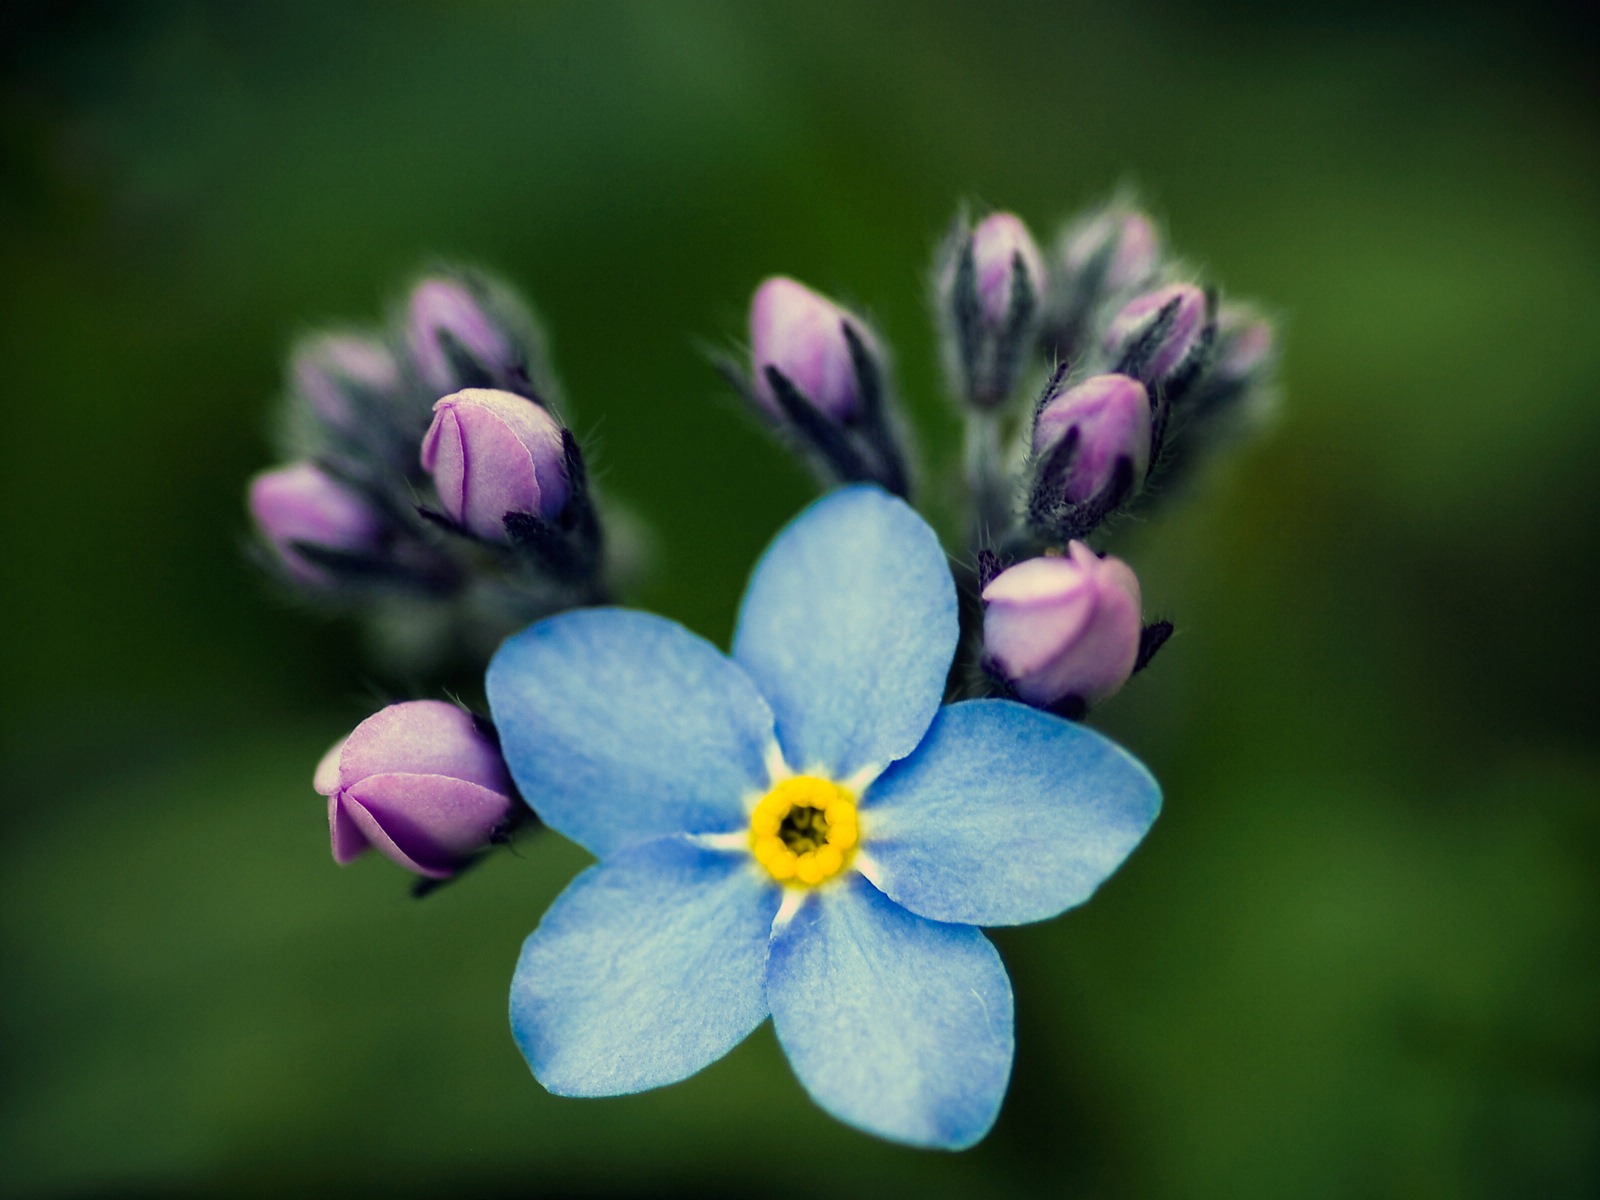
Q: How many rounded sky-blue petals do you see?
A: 5